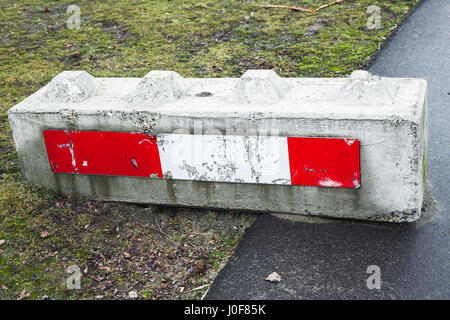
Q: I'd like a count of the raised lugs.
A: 4